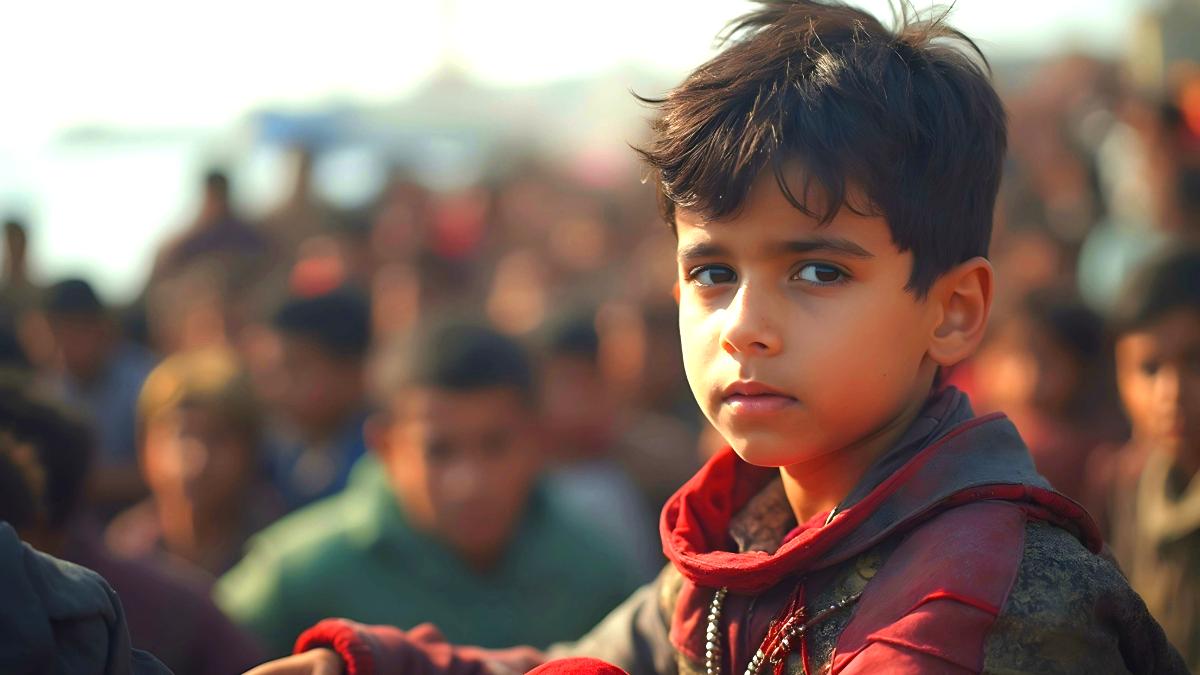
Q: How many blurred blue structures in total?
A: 1